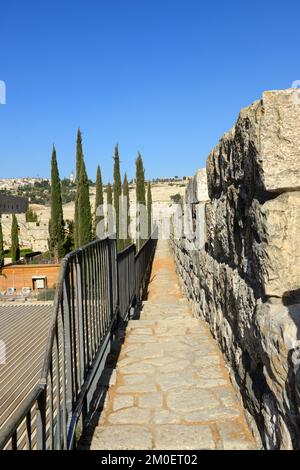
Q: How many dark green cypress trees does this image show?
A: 11